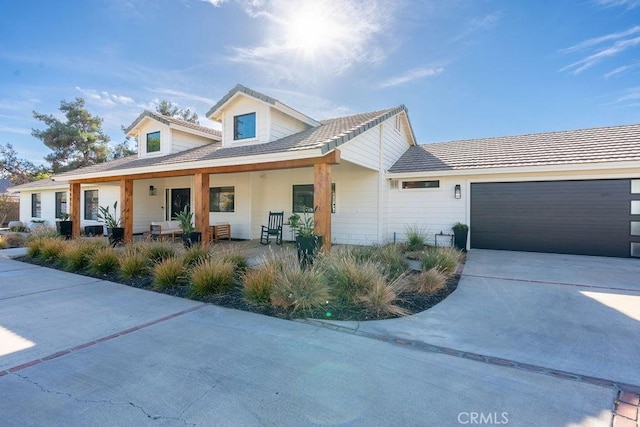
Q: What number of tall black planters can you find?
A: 5